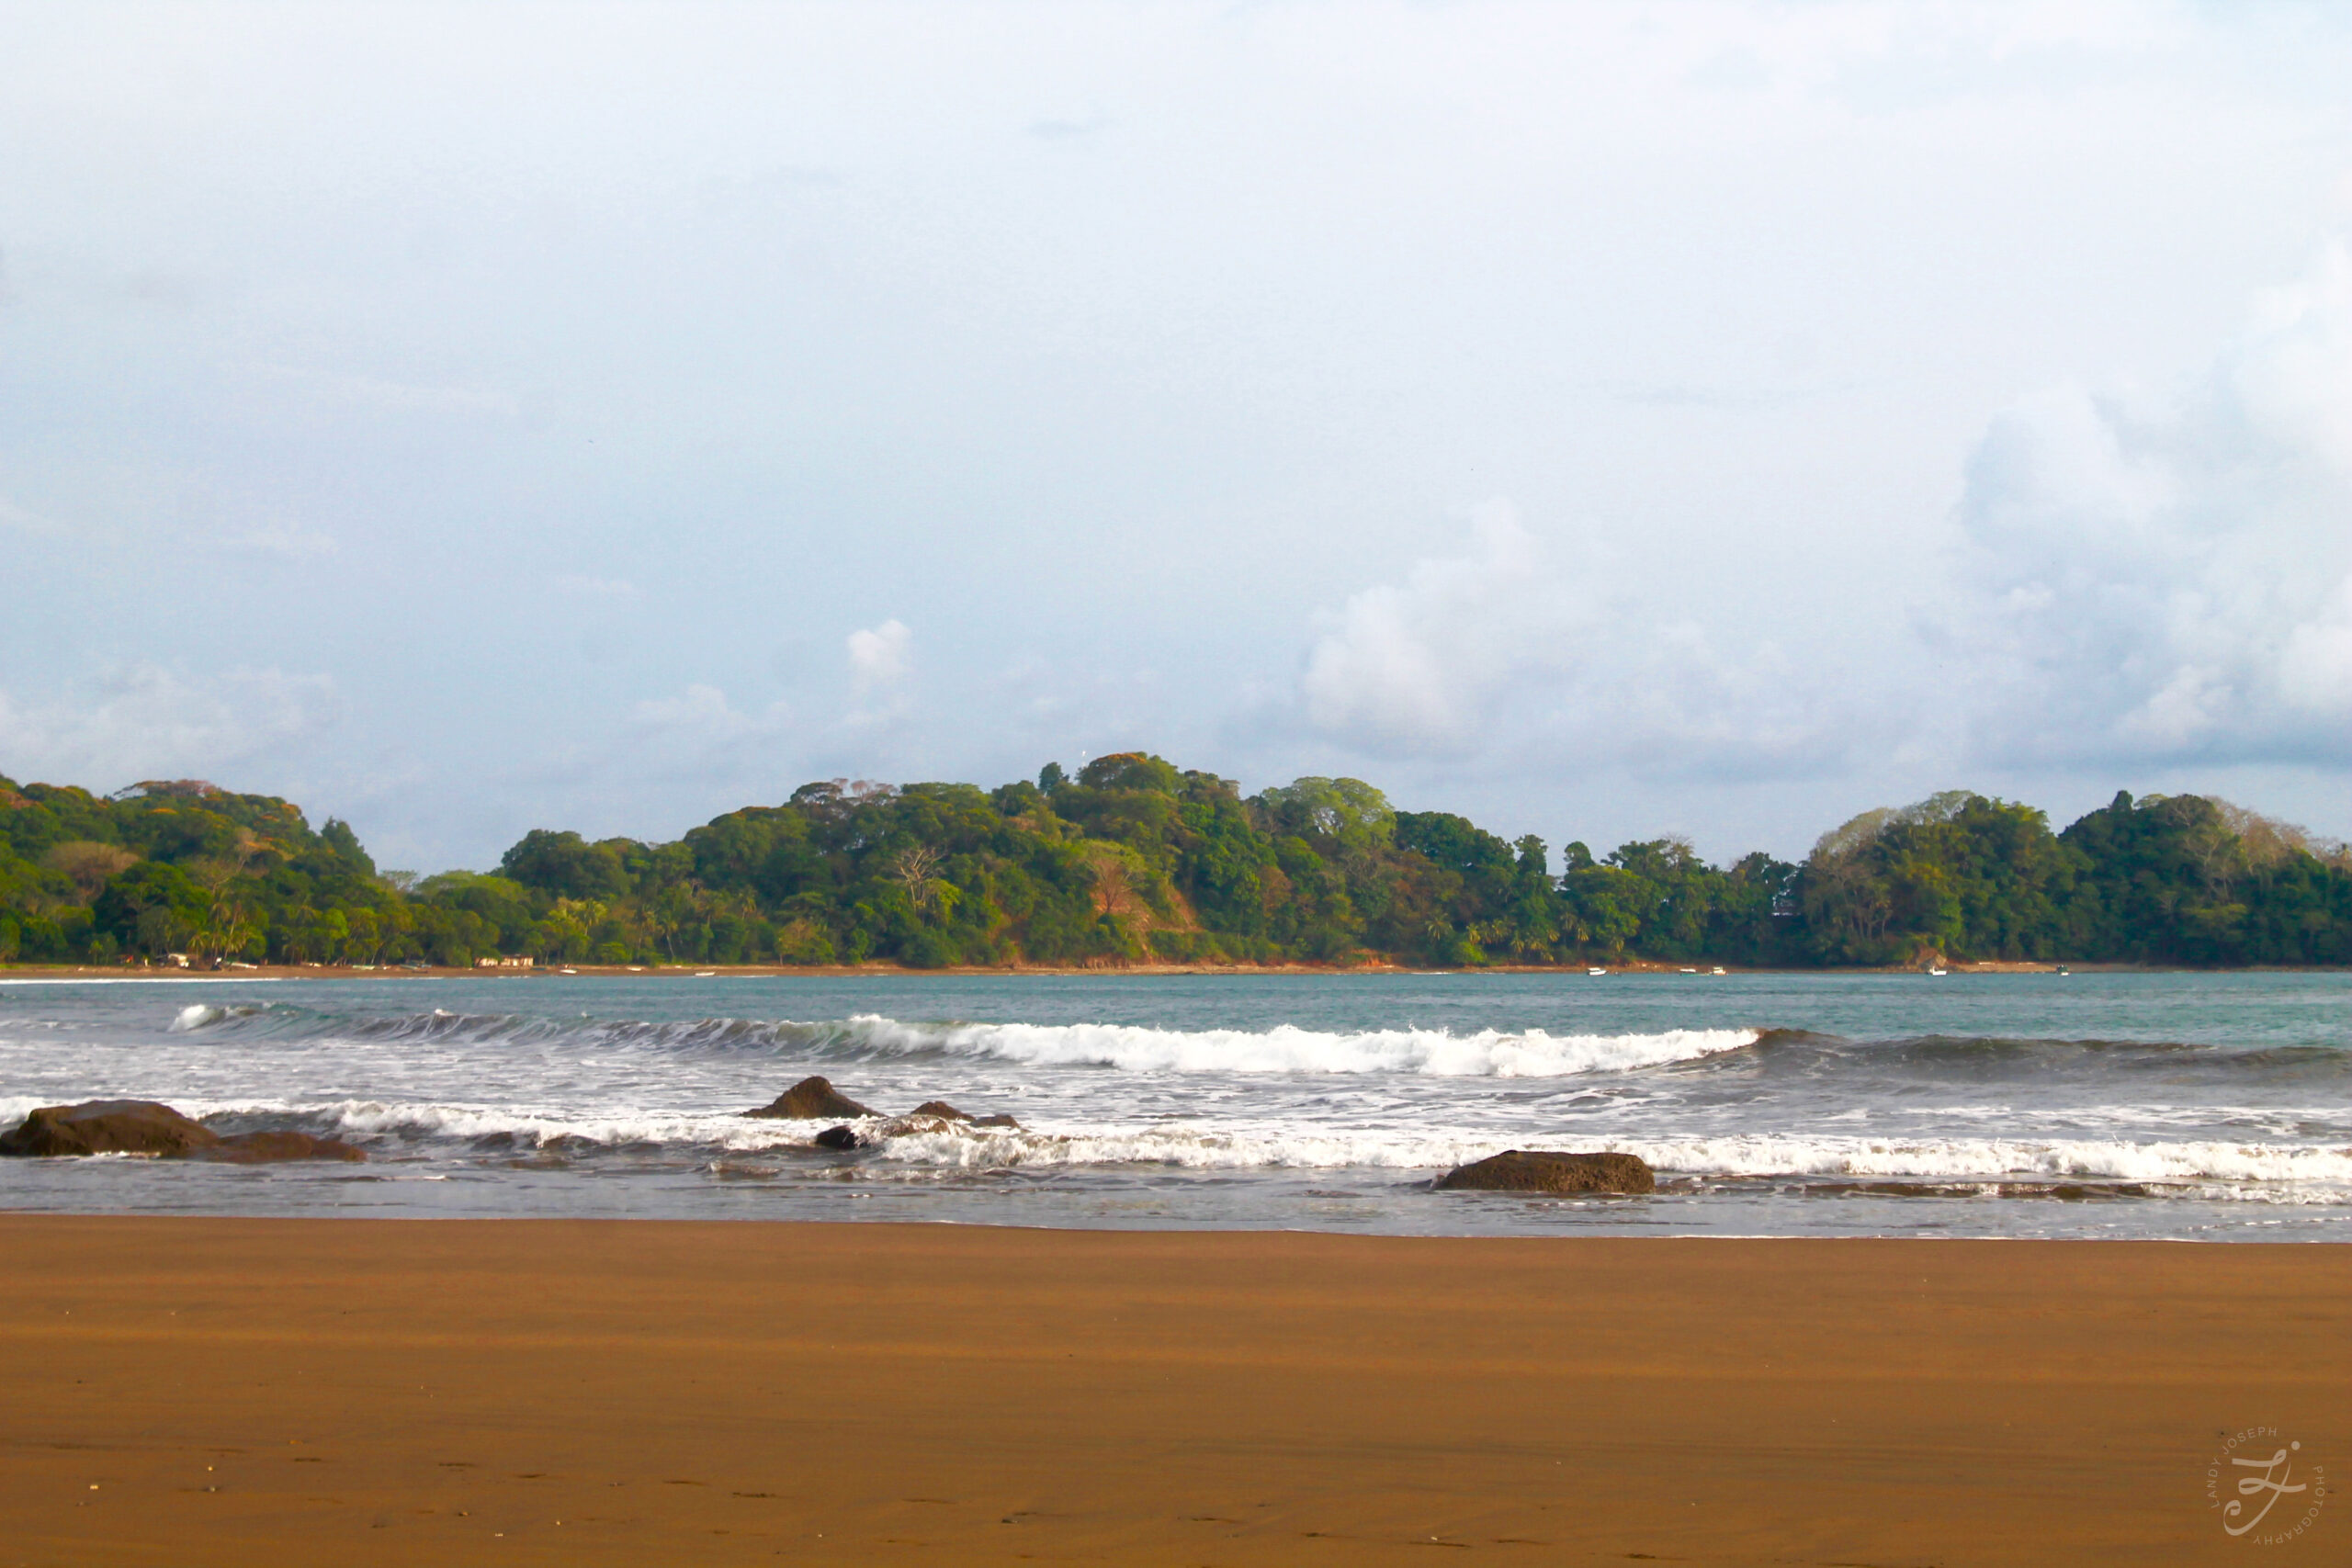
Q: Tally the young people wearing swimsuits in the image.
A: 0